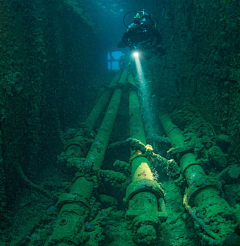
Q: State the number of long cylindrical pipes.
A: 4